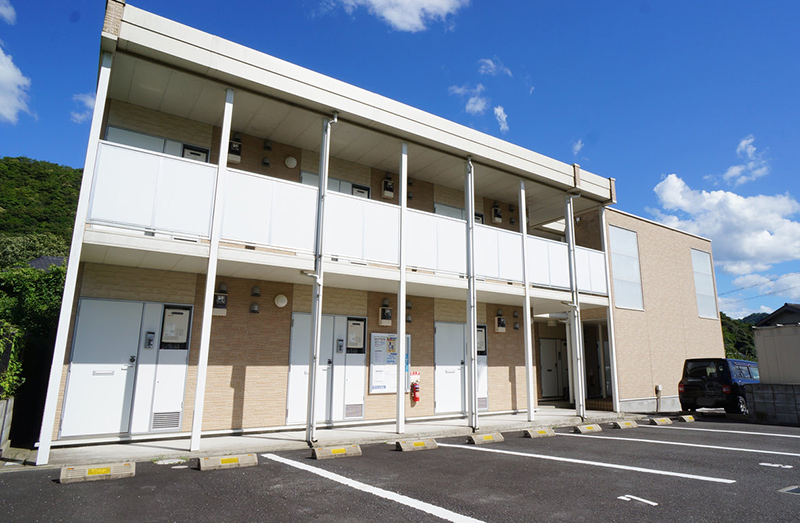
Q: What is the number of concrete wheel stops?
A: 10